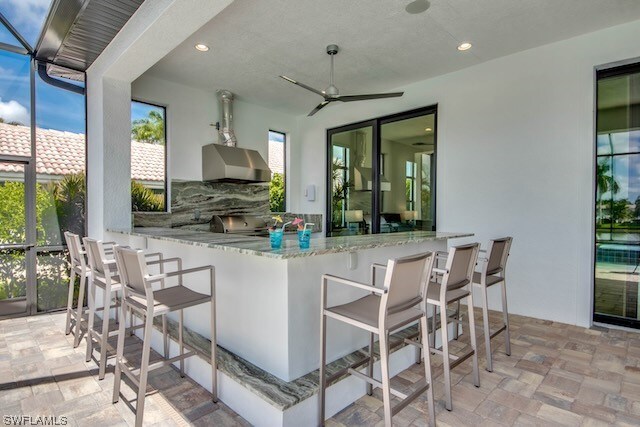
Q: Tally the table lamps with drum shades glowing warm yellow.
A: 2